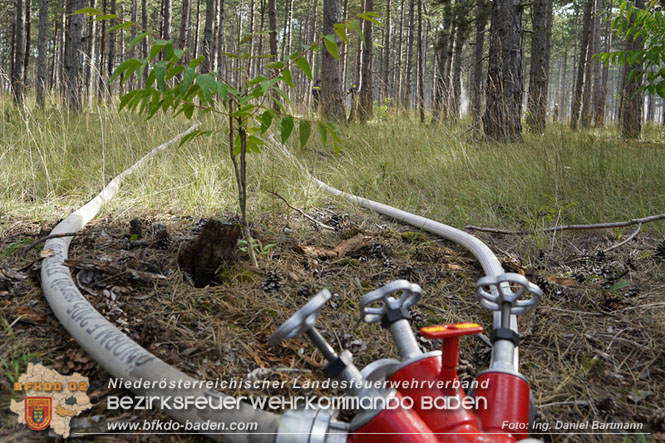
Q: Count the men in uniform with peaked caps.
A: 0